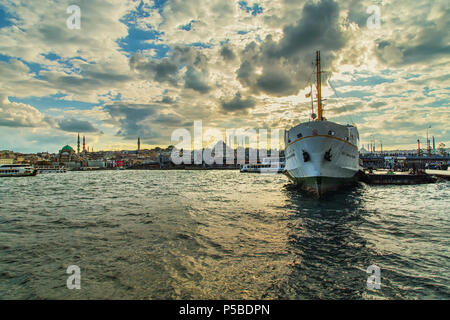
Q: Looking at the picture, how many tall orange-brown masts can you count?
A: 1